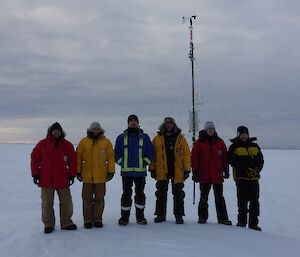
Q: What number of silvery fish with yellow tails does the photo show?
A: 0